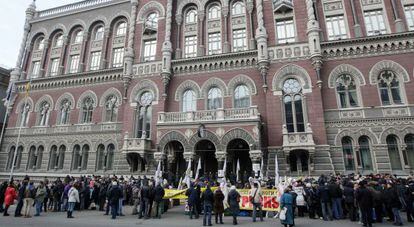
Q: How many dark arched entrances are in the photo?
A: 3